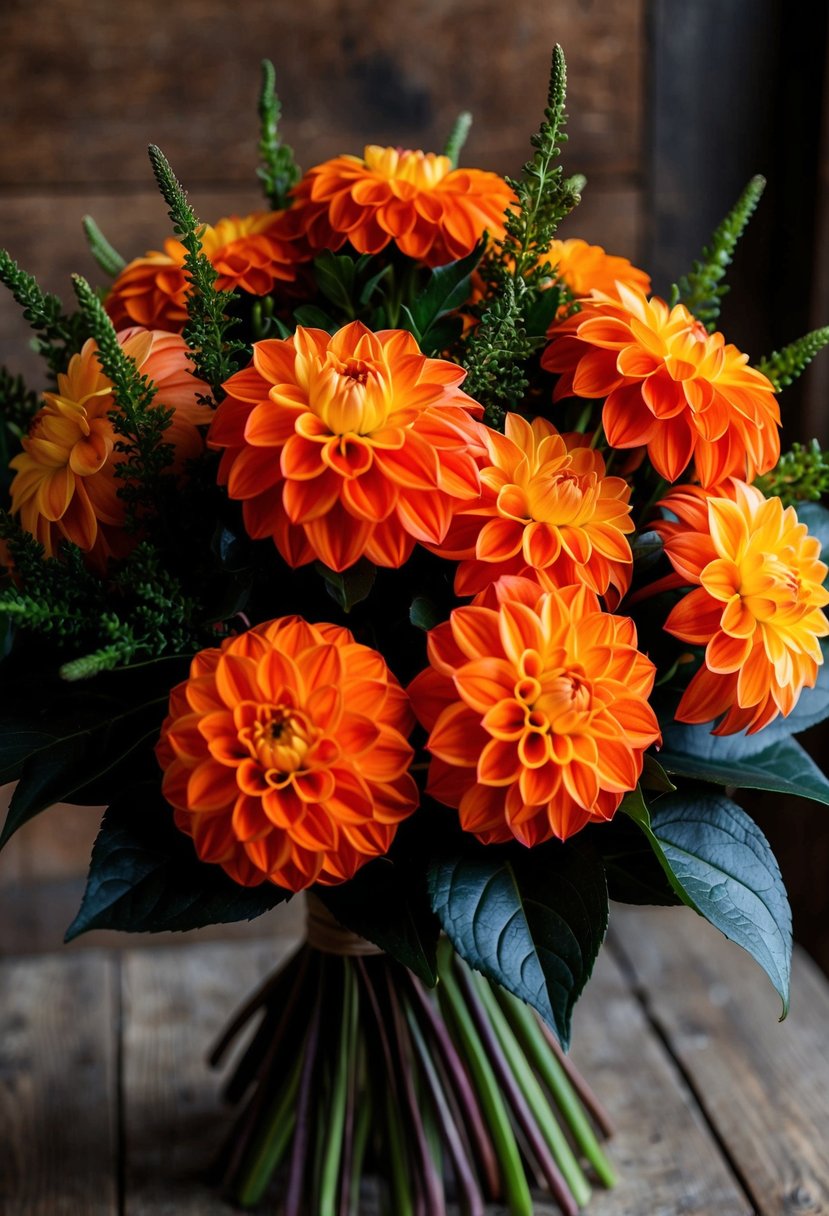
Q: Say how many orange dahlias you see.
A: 10